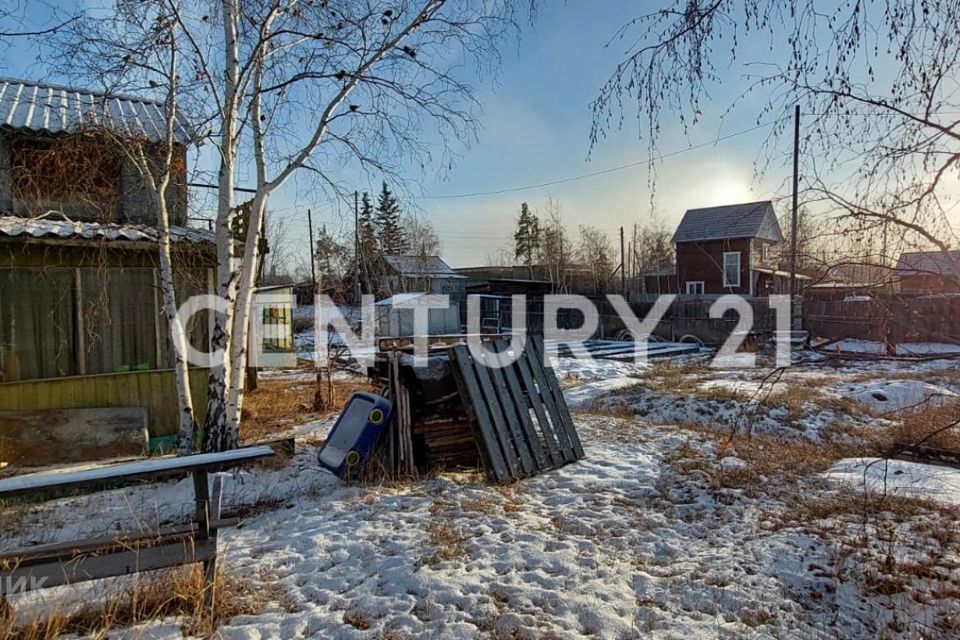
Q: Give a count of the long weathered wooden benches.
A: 1